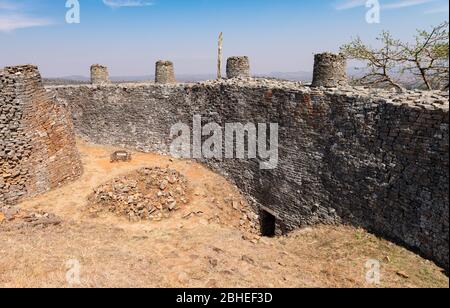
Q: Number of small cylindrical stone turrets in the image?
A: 4